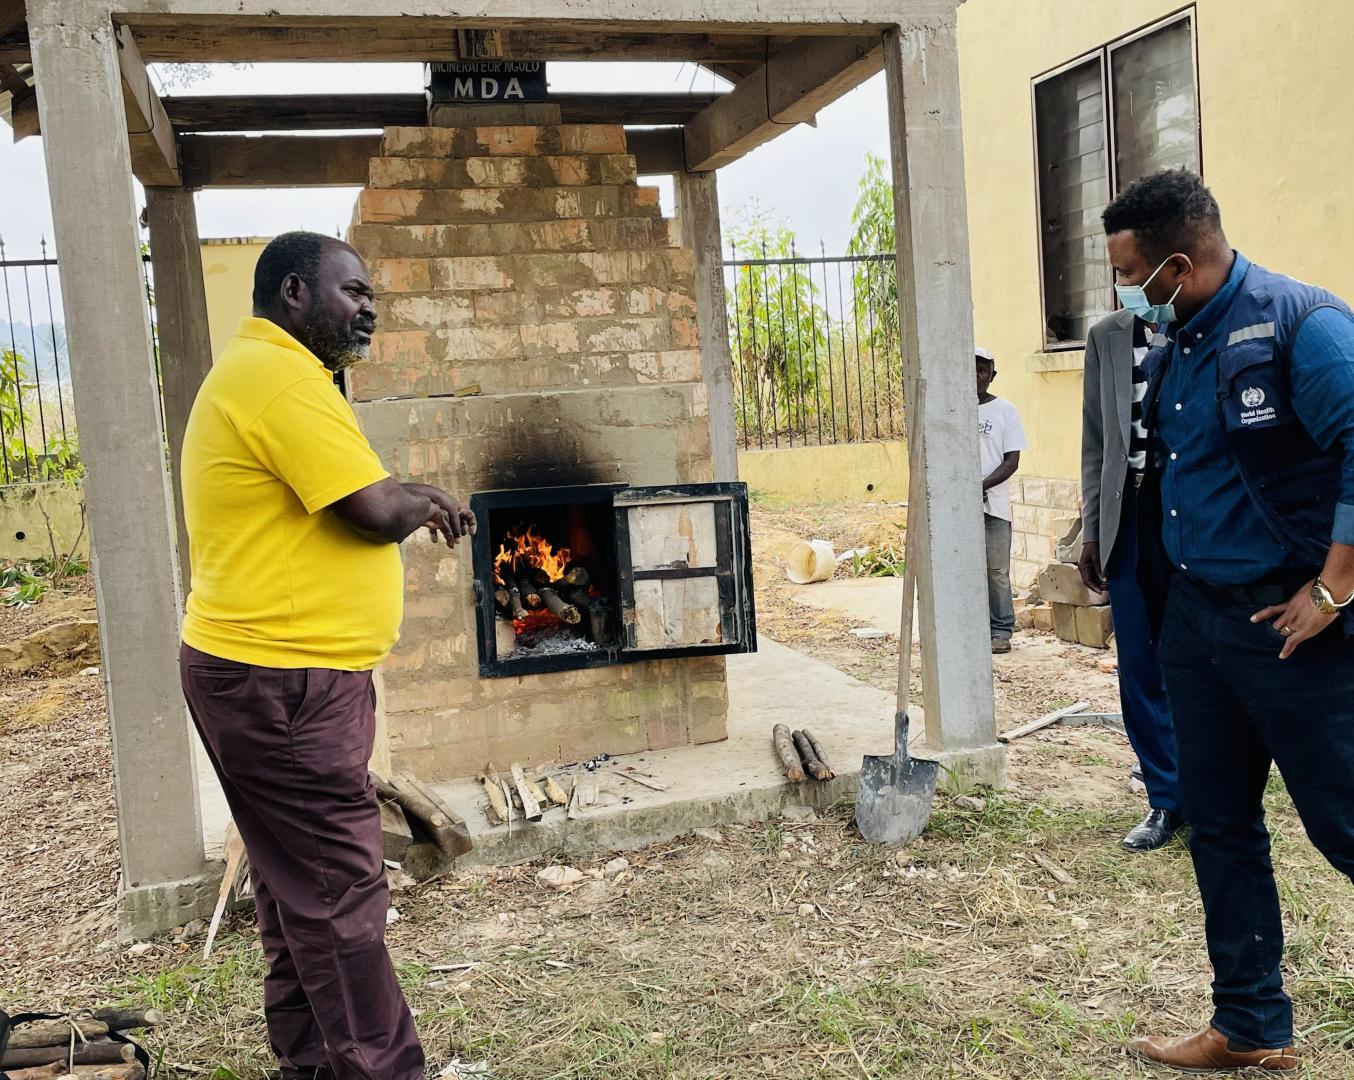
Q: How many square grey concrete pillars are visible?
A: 4